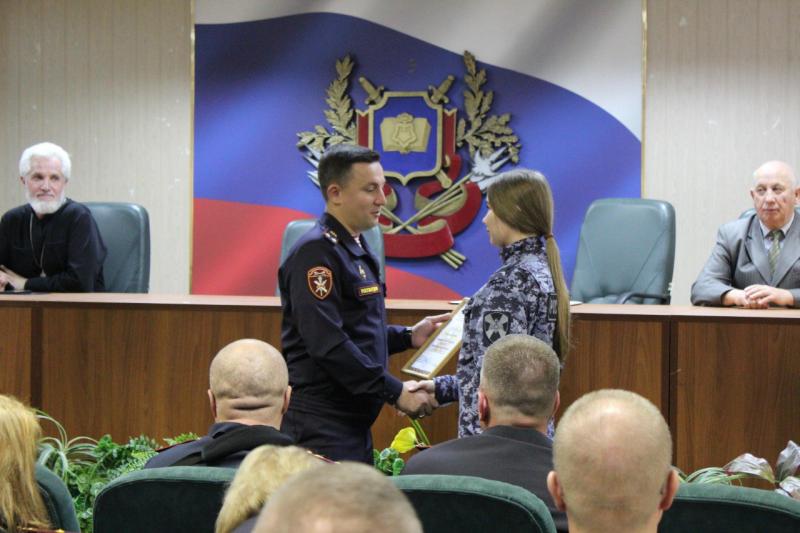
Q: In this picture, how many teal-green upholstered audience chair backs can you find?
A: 4